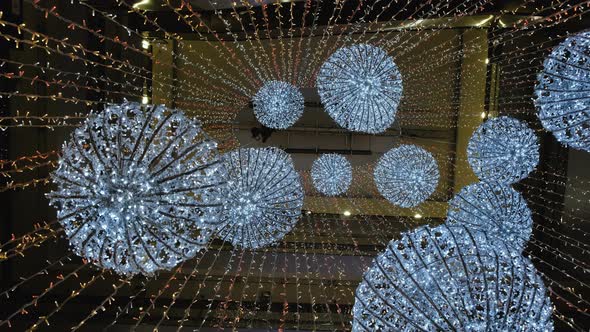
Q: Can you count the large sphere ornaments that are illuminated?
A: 10